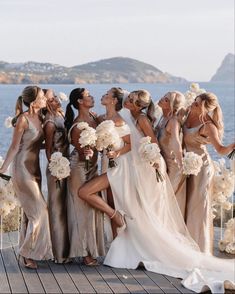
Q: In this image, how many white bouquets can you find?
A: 5